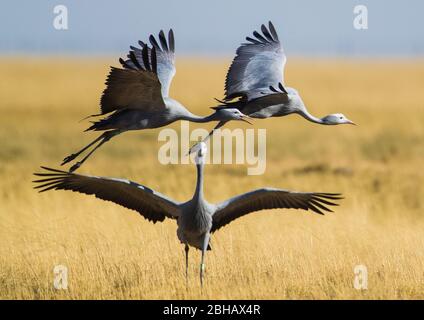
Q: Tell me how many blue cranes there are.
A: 3